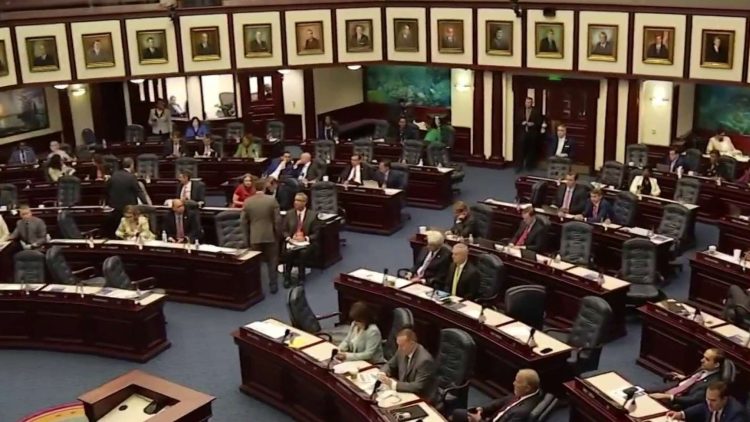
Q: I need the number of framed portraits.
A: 15